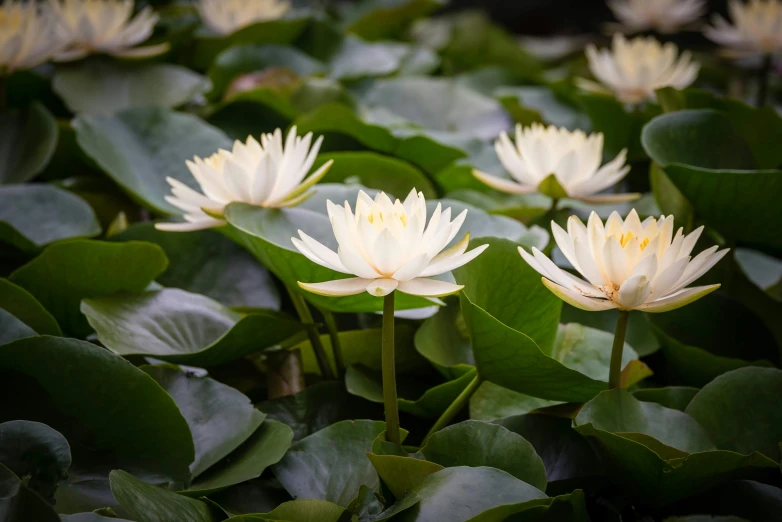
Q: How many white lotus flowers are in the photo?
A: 10